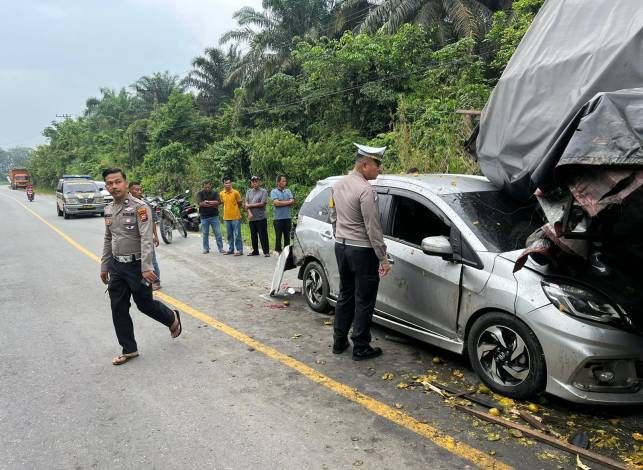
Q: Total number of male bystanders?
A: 5